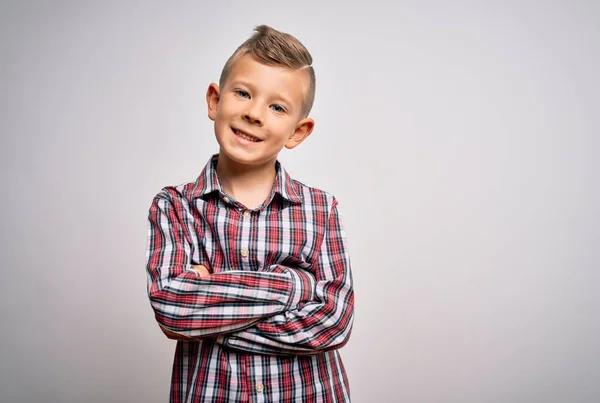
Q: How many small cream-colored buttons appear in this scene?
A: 4